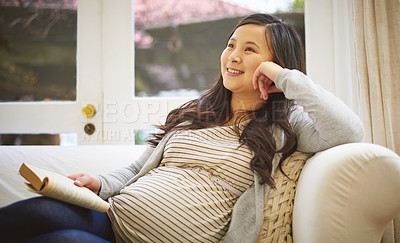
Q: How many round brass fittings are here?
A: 2